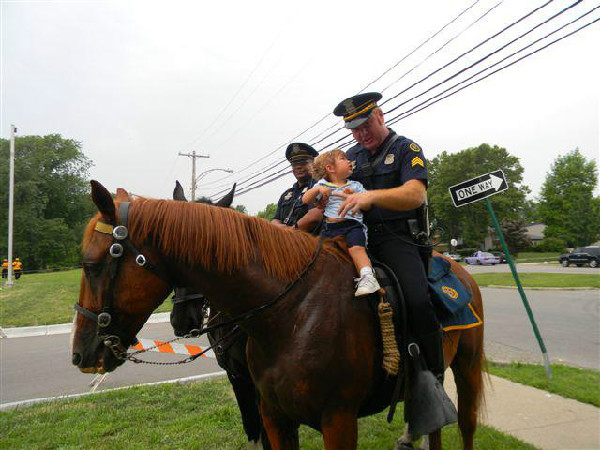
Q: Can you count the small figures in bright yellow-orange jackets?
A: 2